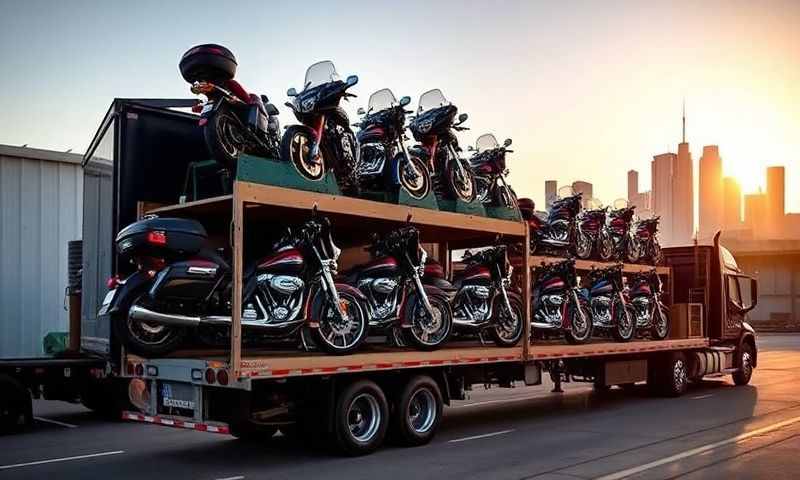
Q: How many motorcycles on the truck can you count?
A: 15